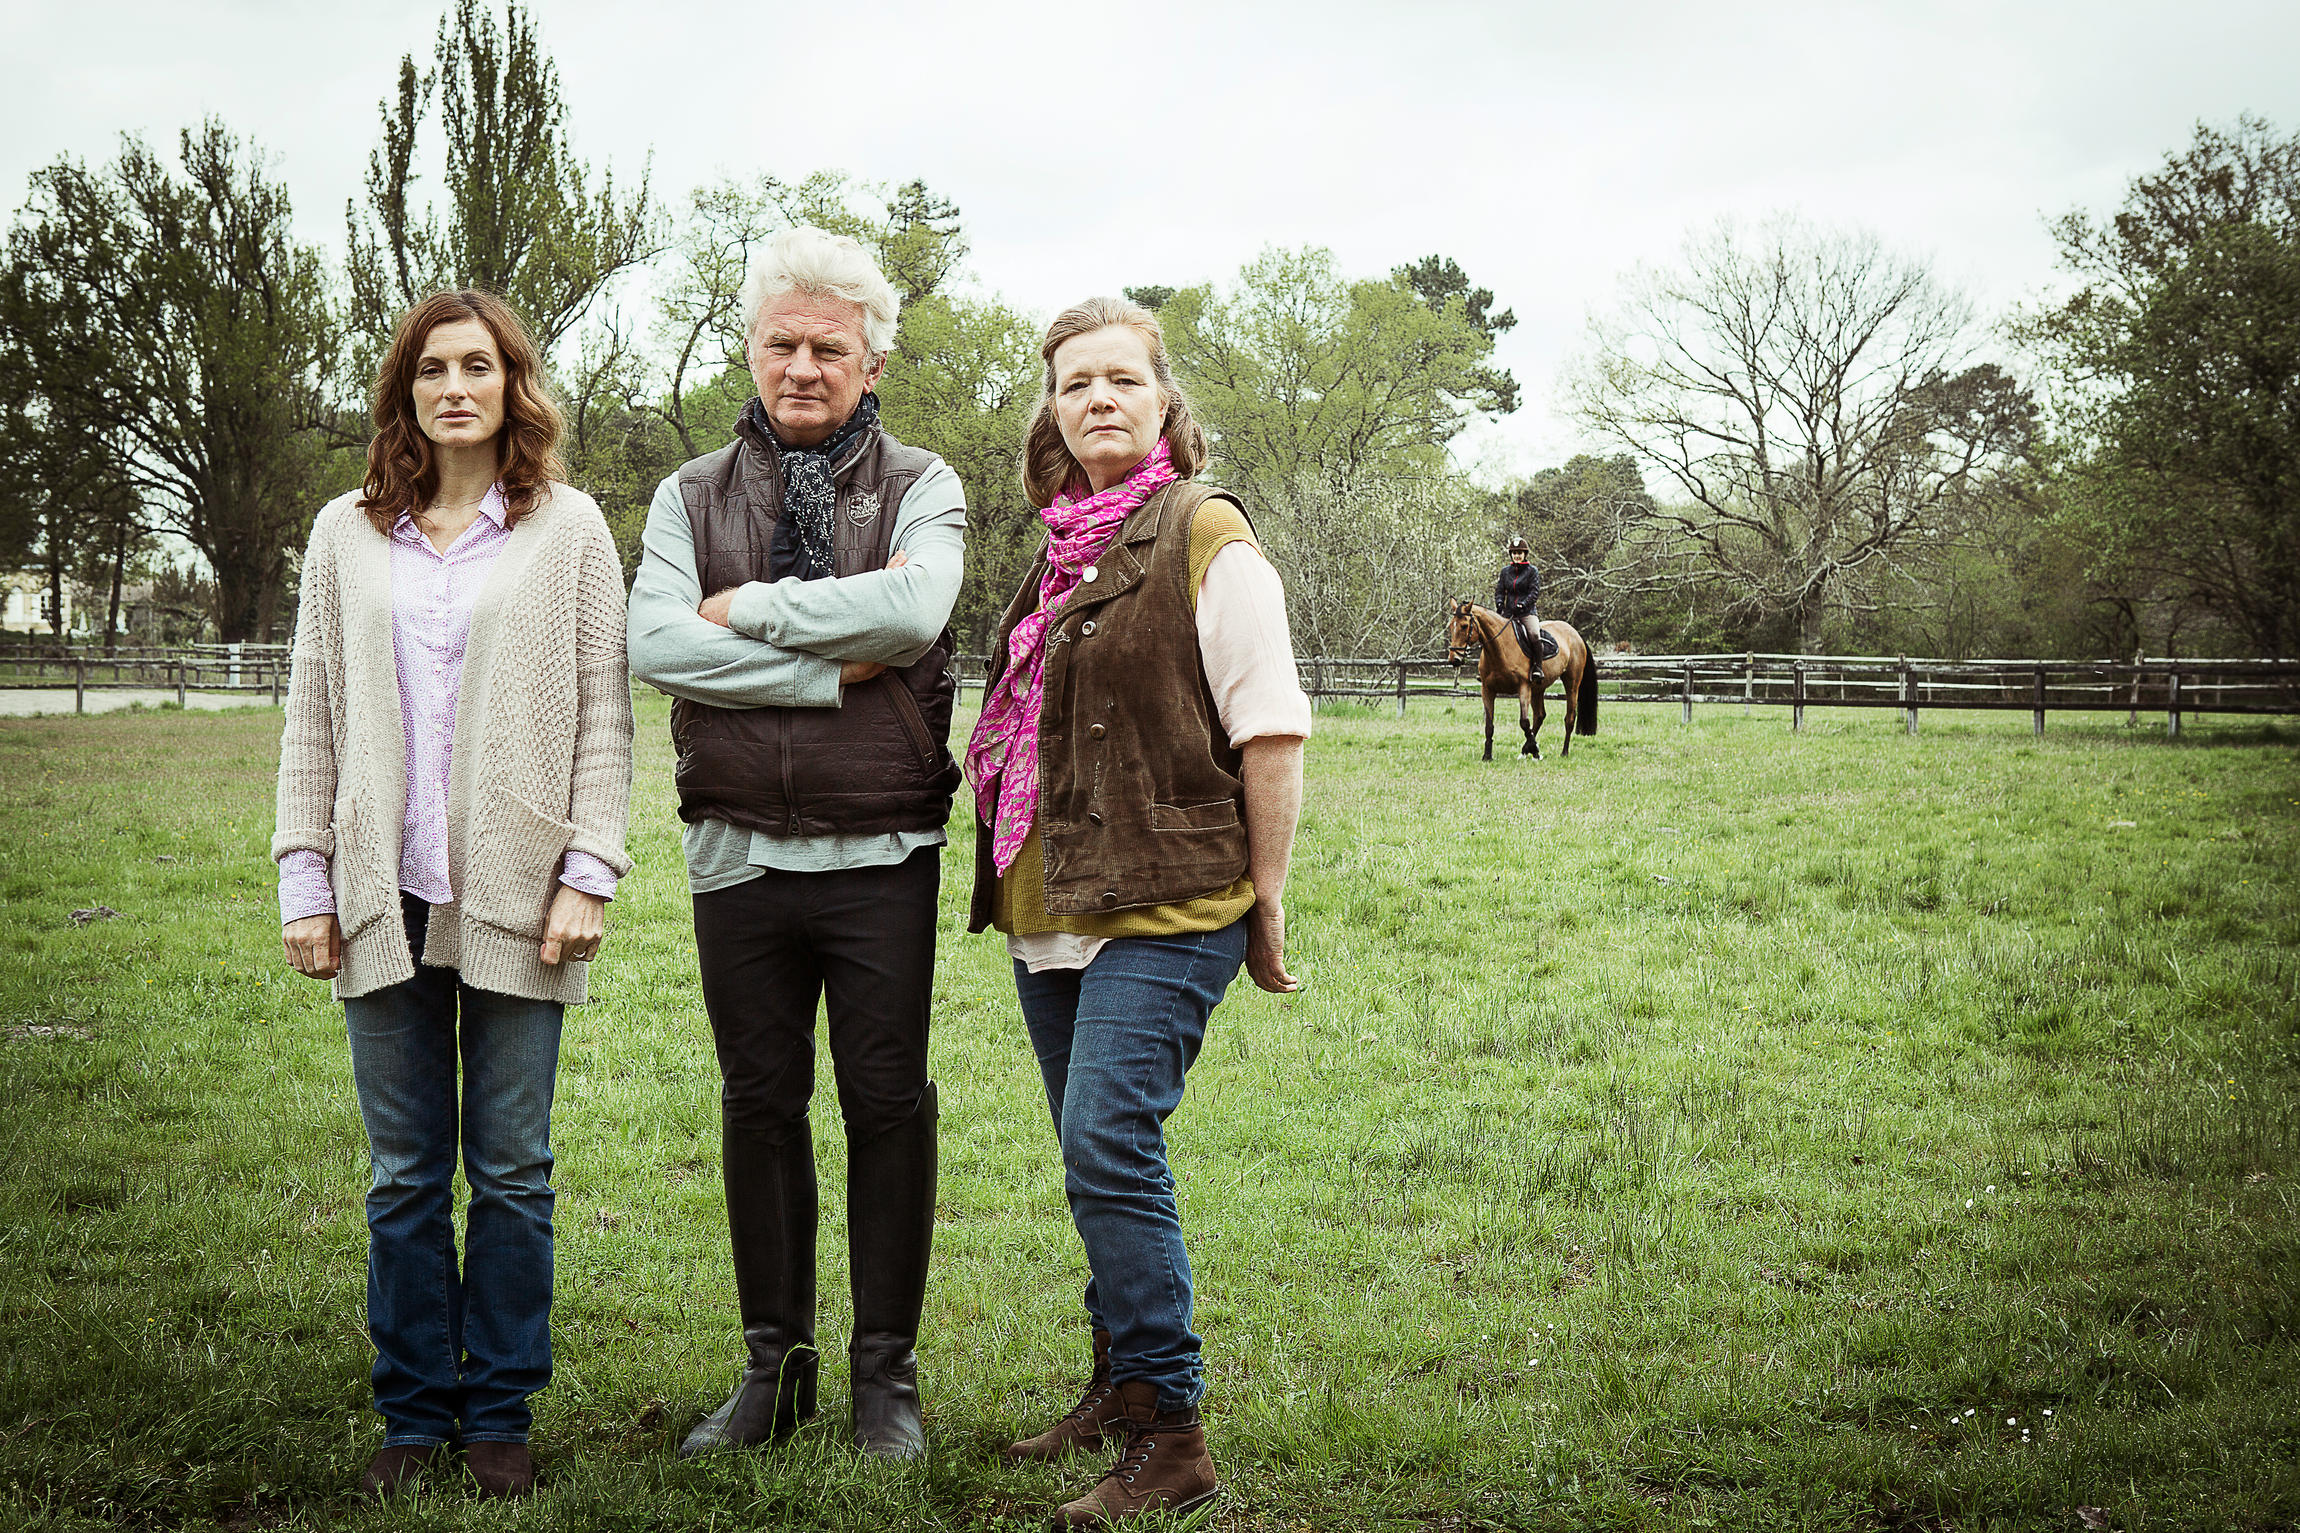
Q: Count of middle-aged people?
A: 3